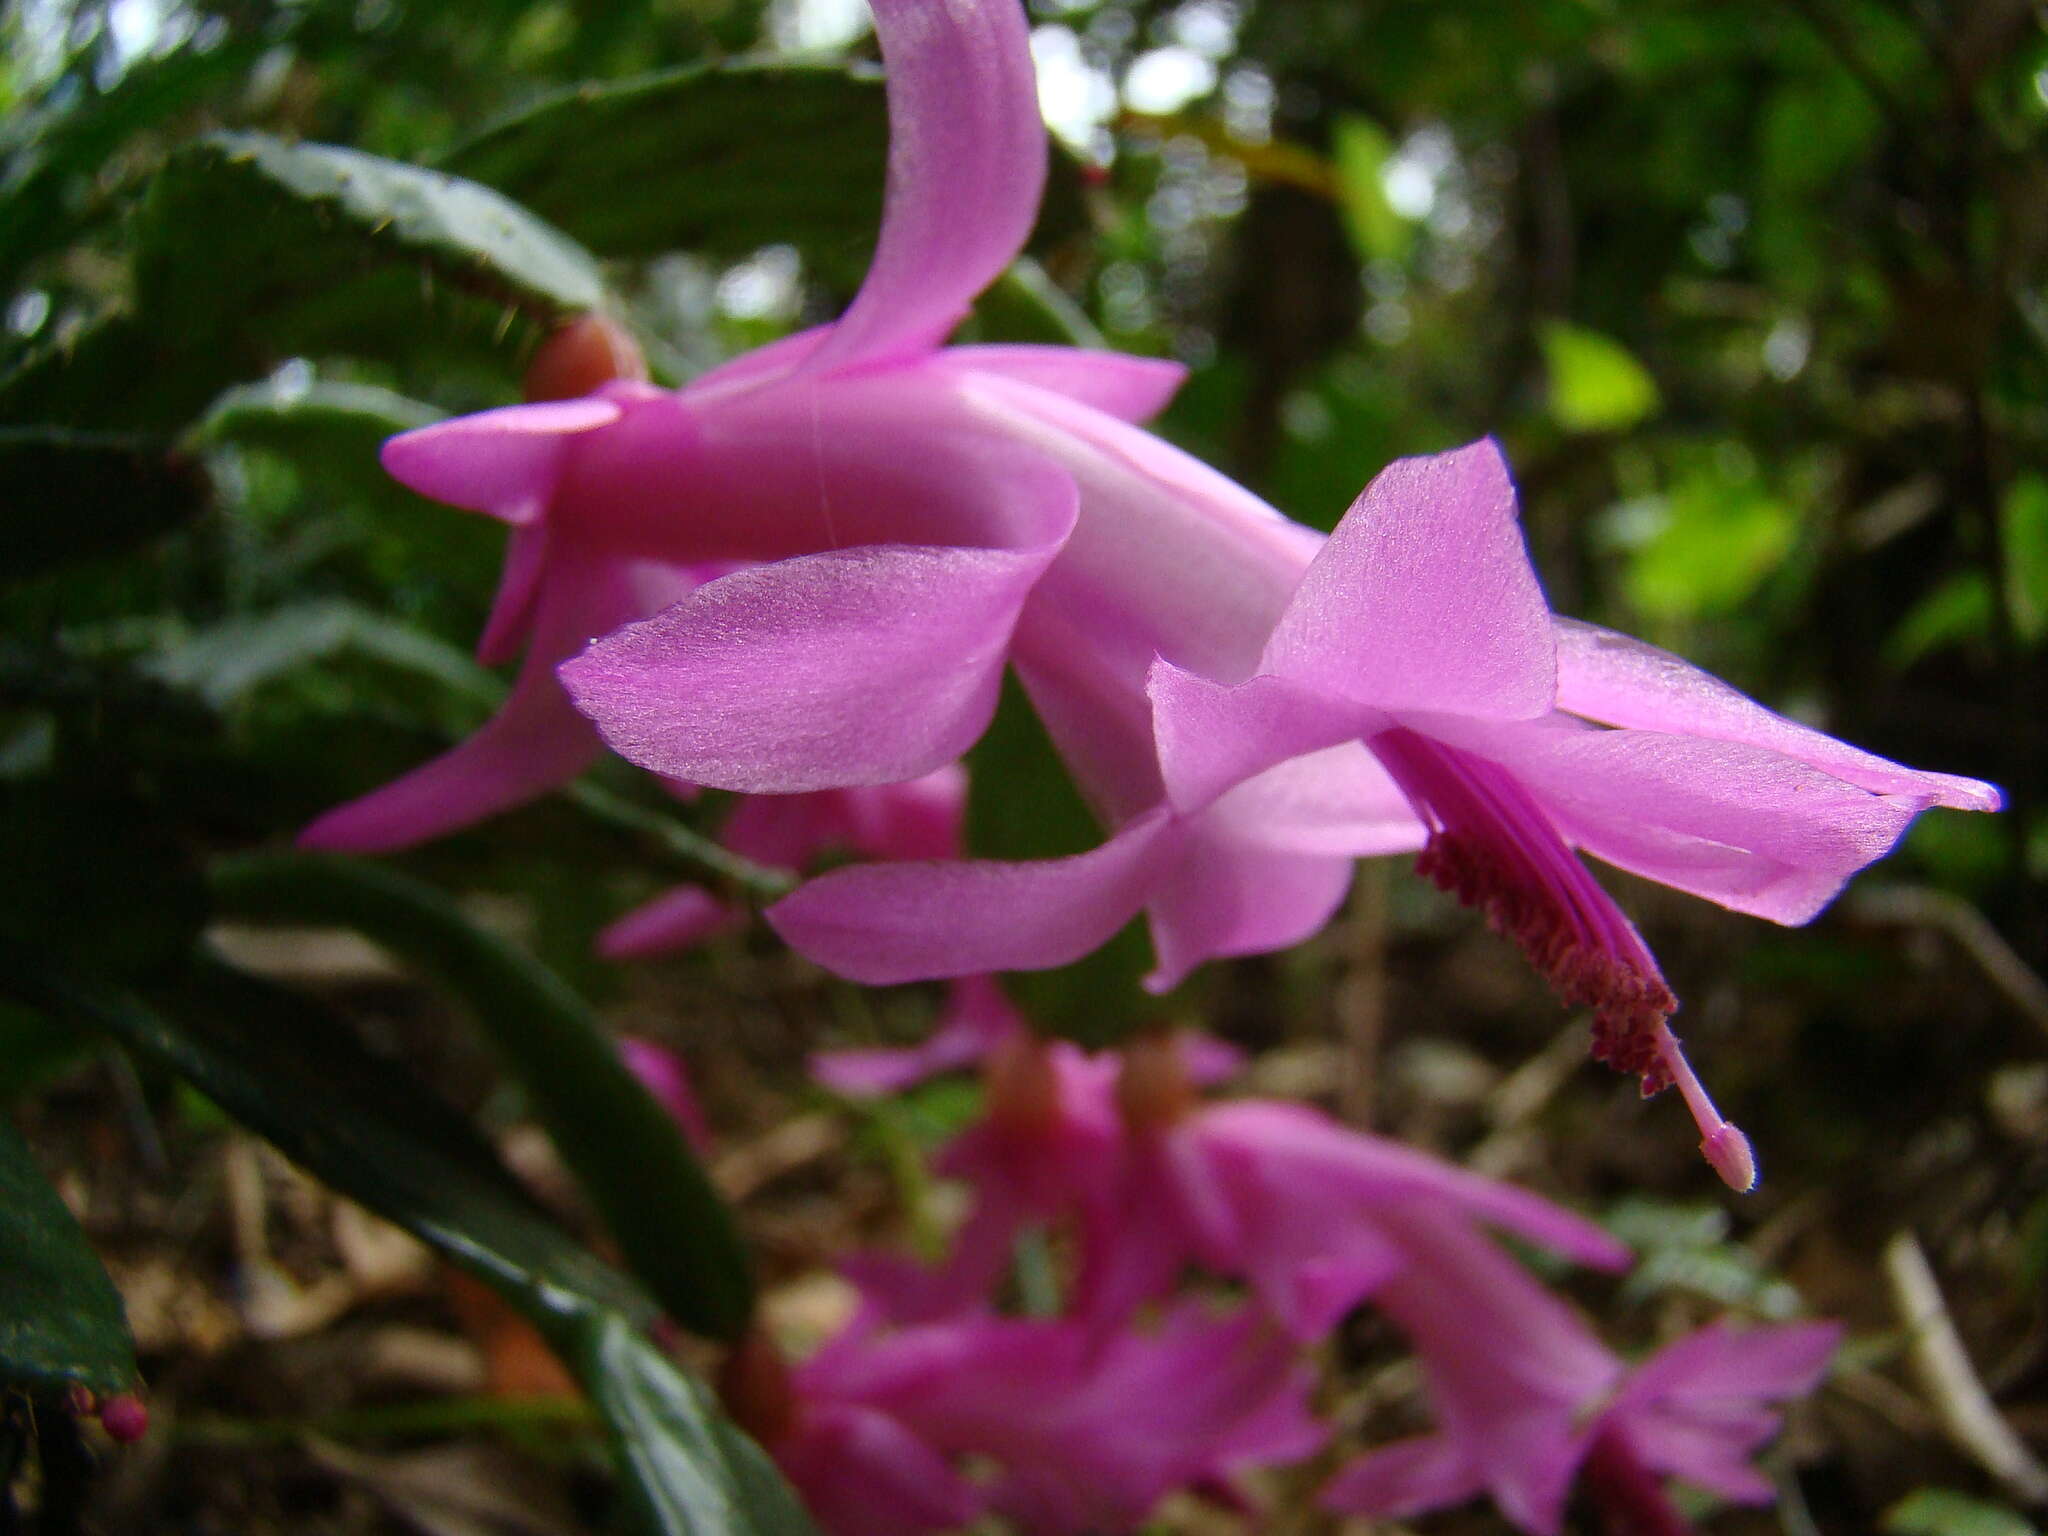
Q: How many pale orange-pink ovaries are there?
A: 4